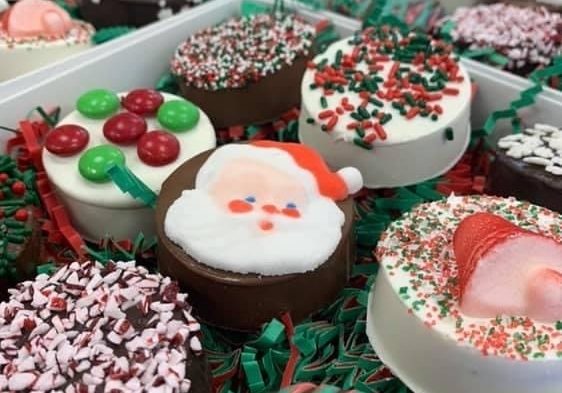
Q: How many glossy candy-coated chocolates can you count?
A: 7